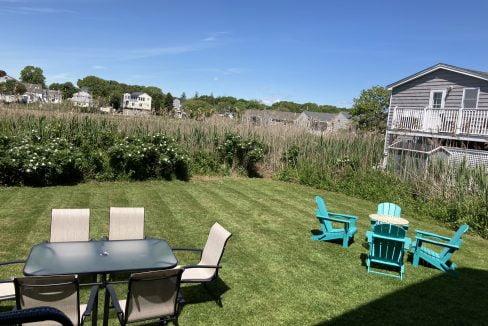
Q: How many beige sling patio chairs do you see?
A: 6